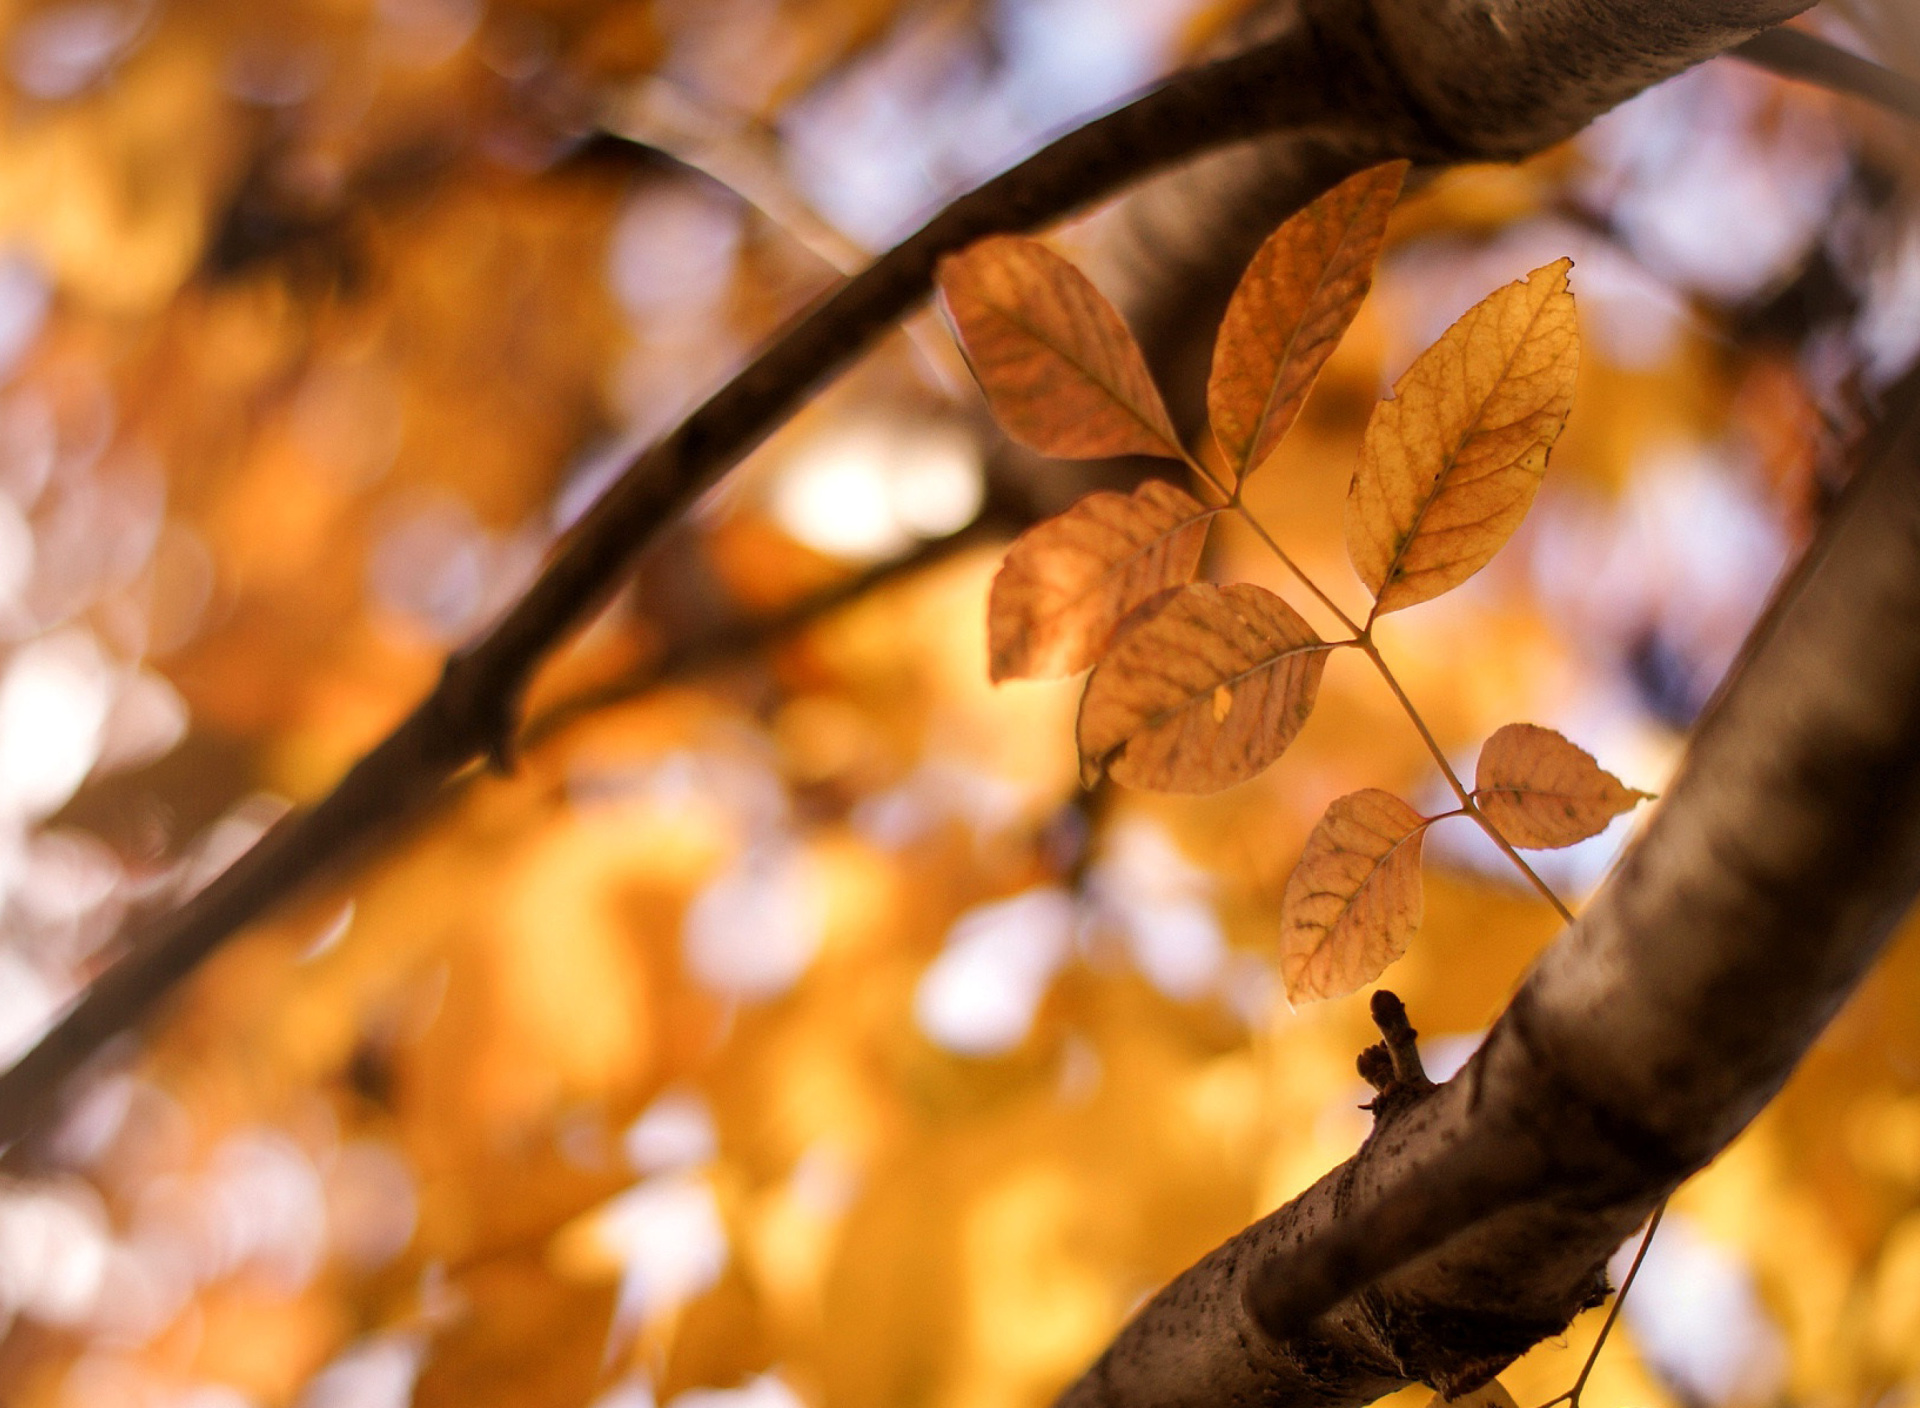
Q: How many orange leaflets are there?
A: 7